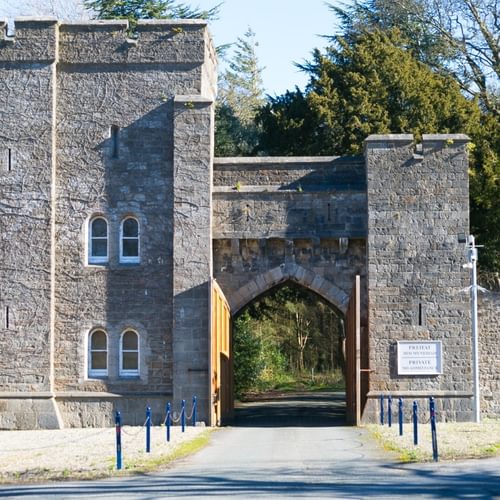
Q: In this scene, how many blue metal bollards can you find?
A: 10